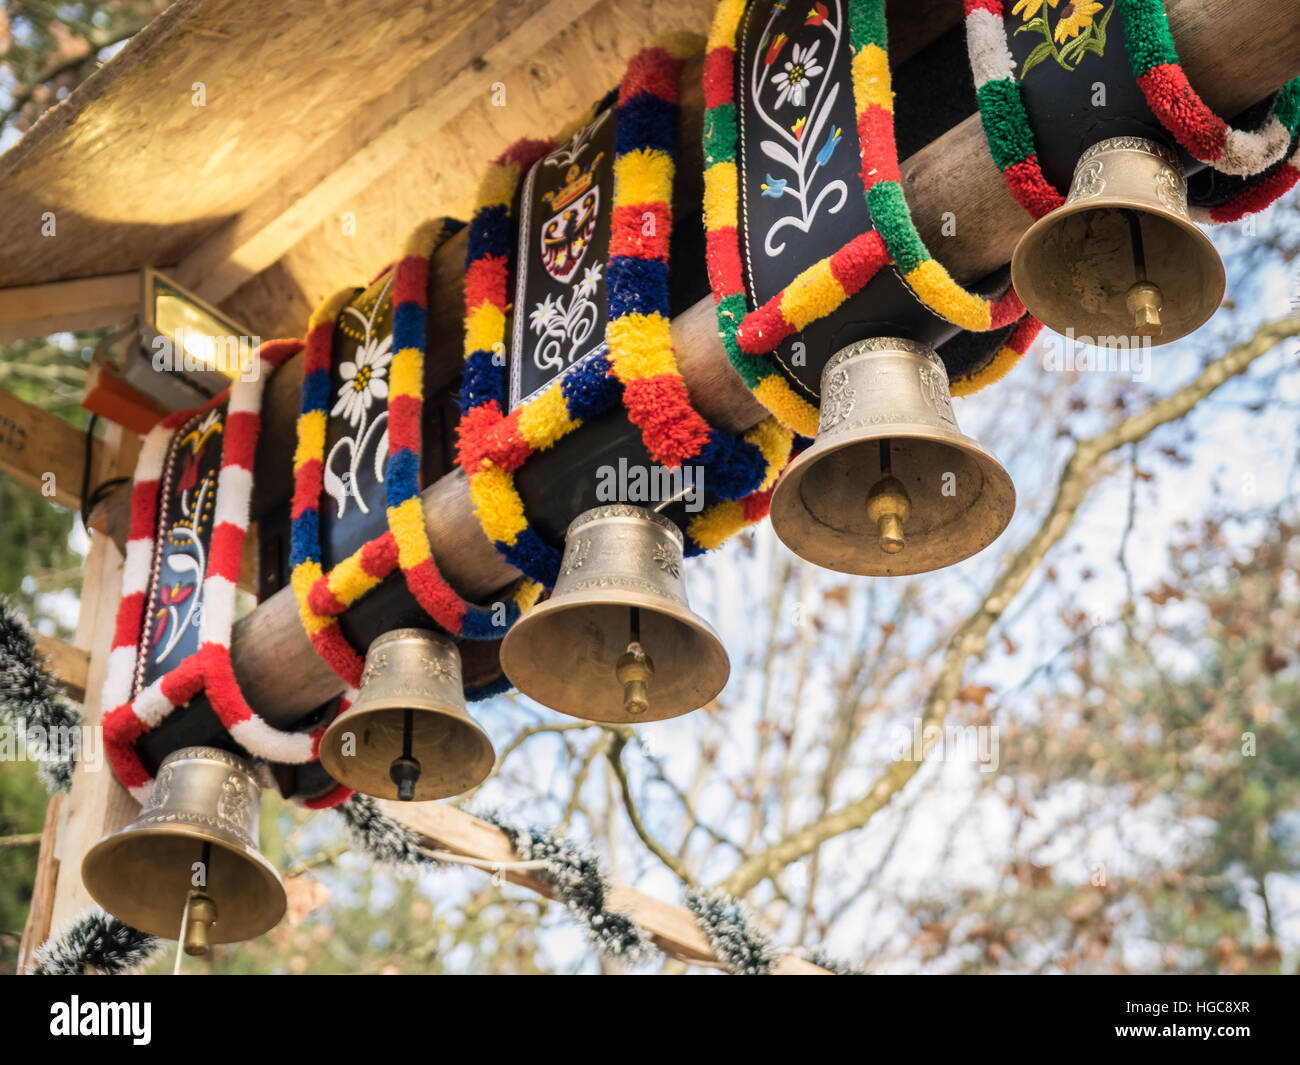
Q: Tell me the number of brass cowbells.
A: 5